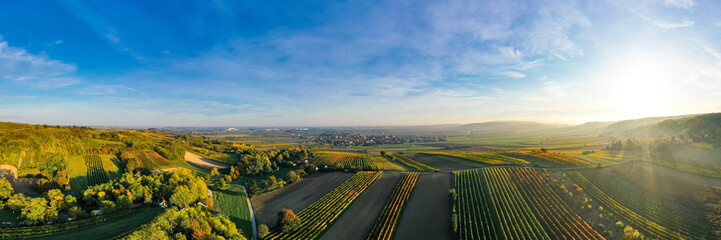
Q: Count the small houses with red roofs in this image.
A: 2